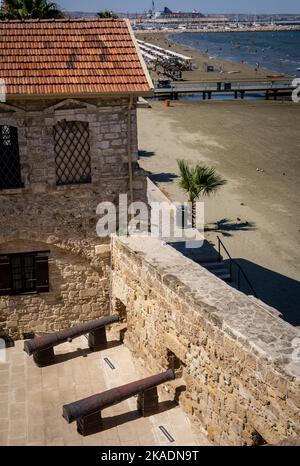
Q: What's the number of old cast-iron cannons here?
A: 2